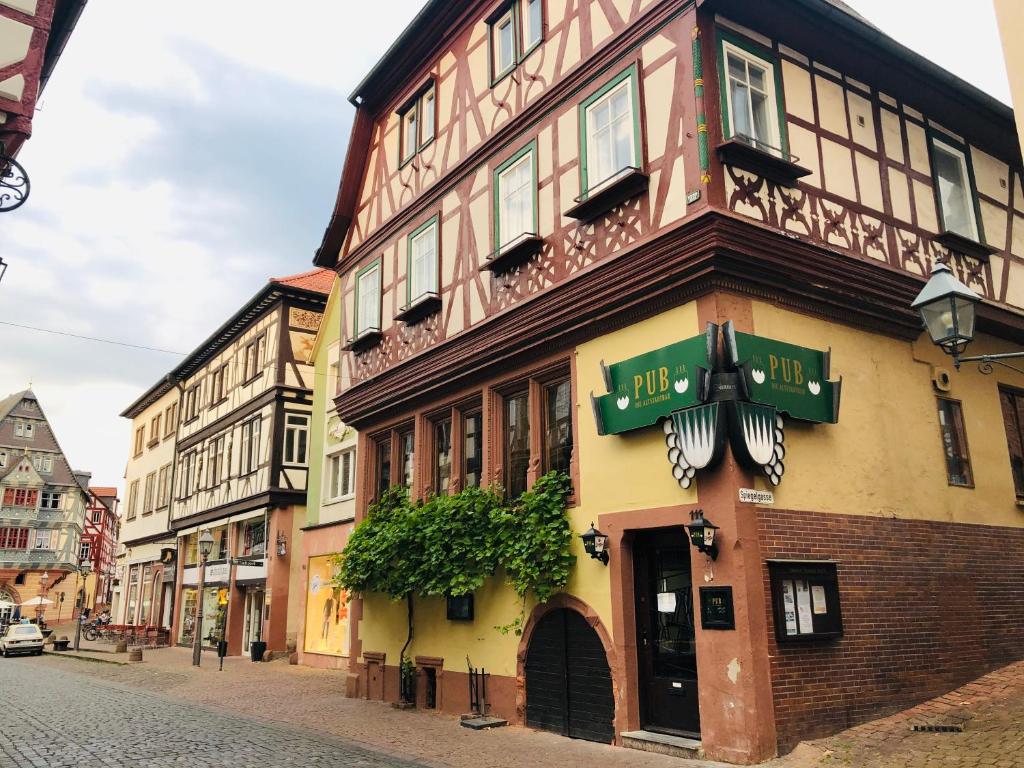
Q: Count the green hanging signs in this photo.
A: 2